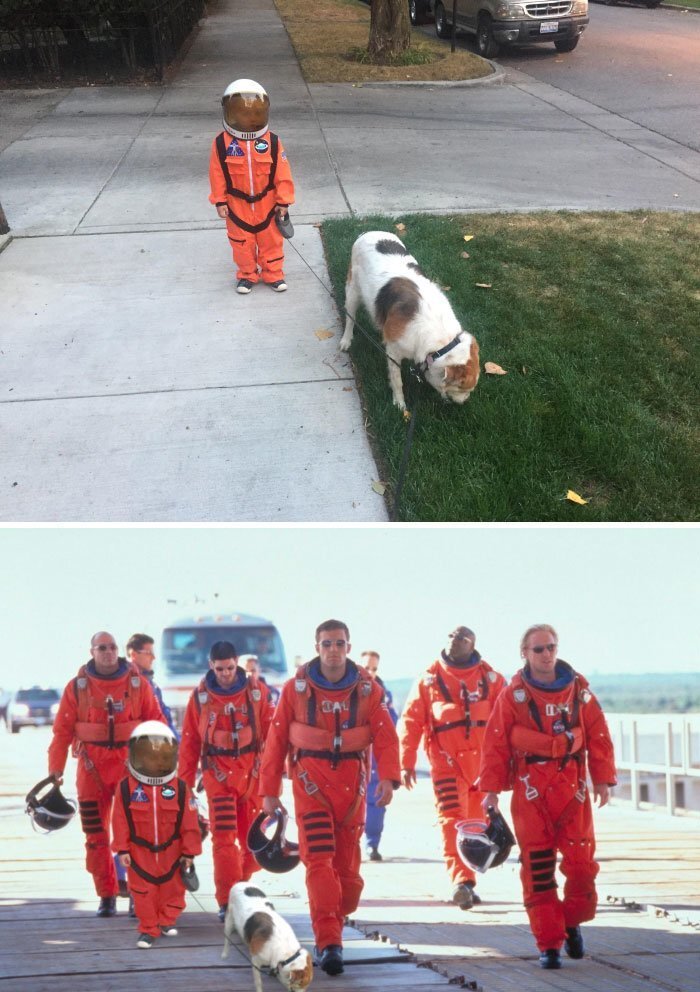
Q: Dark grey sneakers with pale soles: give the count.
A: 4